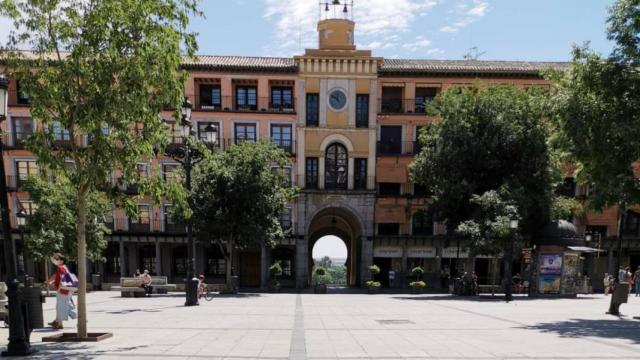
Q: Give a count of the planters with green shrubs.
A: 4